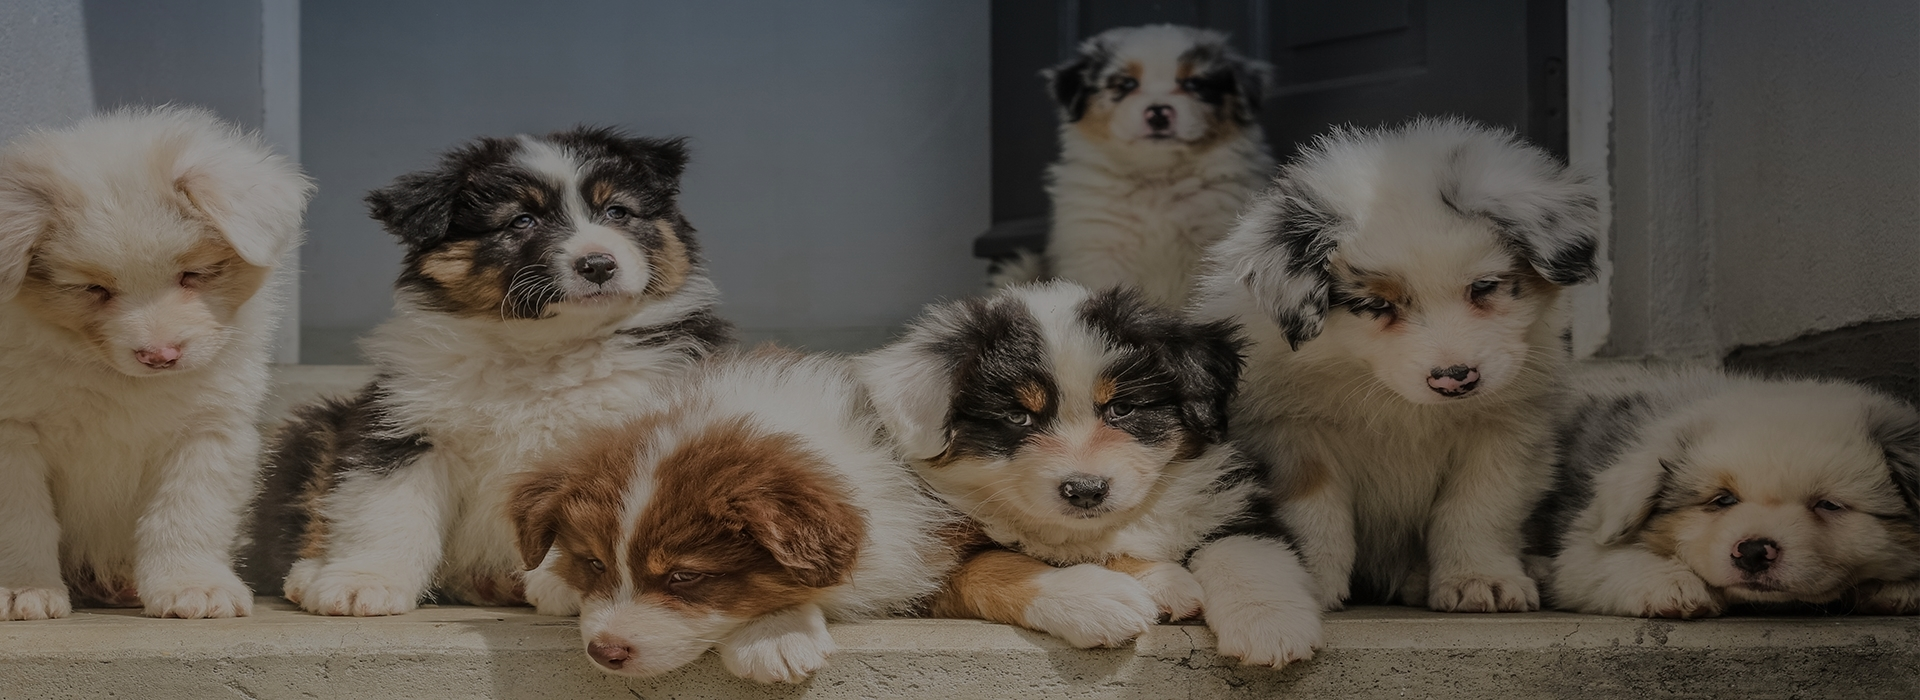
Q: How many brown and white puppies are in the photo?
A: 1